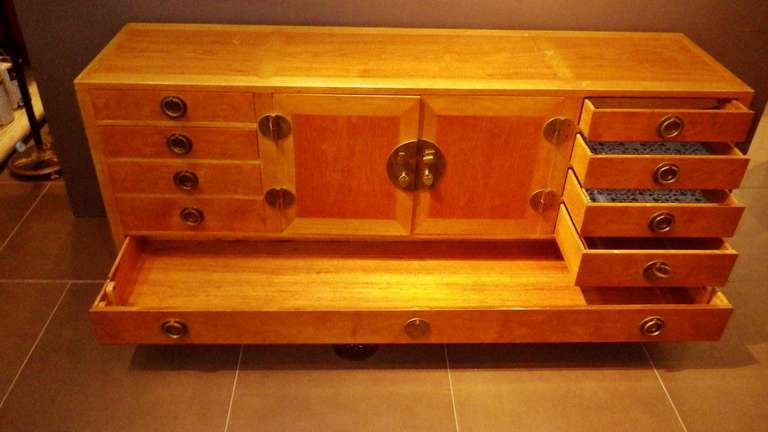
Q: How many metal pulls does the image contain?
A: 12